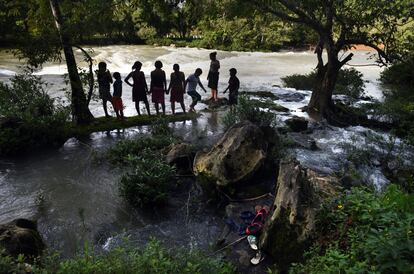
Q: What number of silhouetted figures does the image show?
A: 8